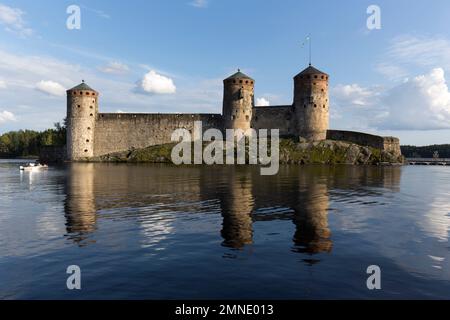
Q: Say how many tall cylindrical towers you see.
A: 3